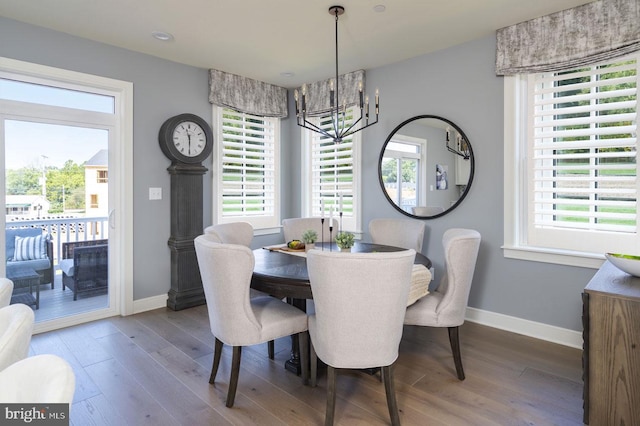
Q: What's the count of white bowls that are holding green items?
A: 1